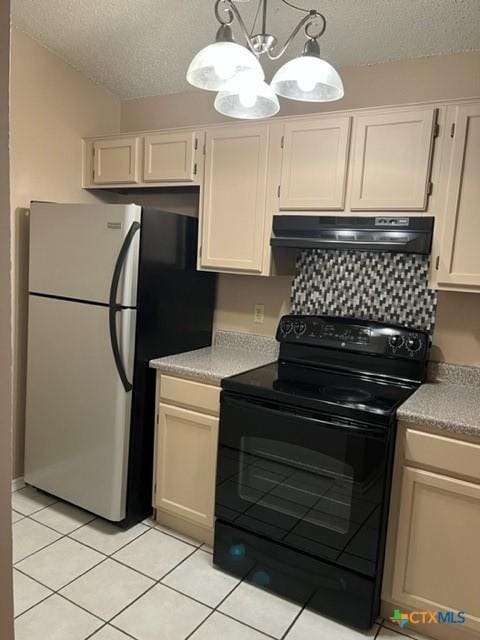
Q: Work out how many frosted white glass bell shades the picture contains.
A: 3